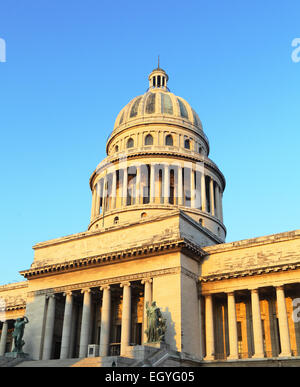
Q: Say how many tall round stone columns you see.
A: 11